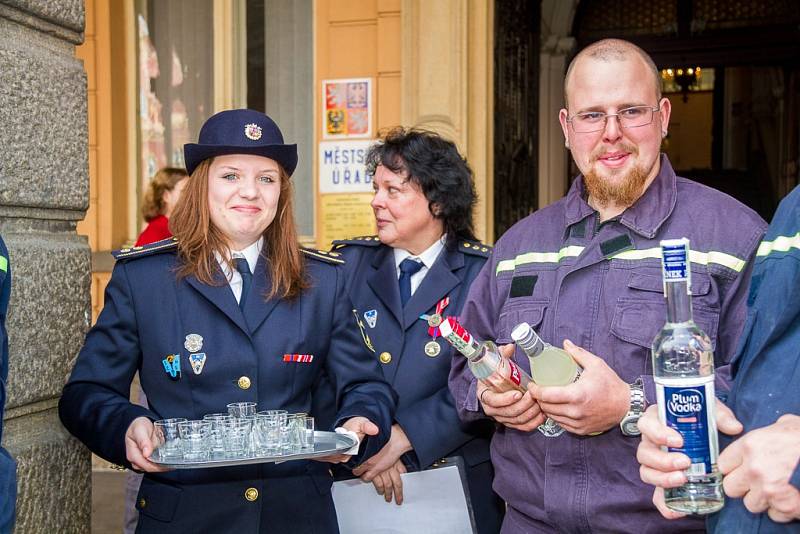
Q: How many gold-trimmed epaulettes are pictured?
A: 4